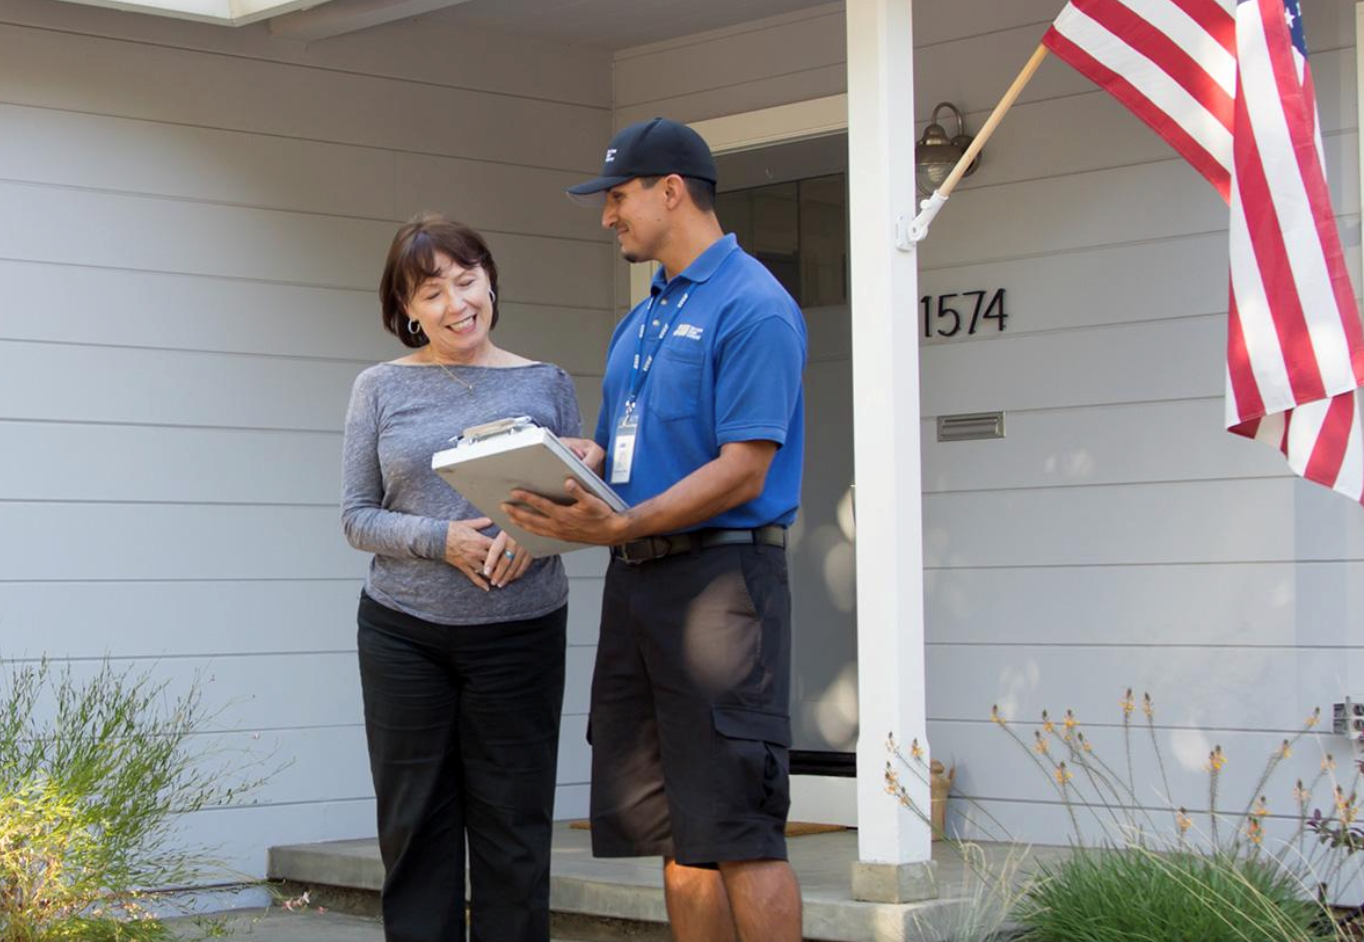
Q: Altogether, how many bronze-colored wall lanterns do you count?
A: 1